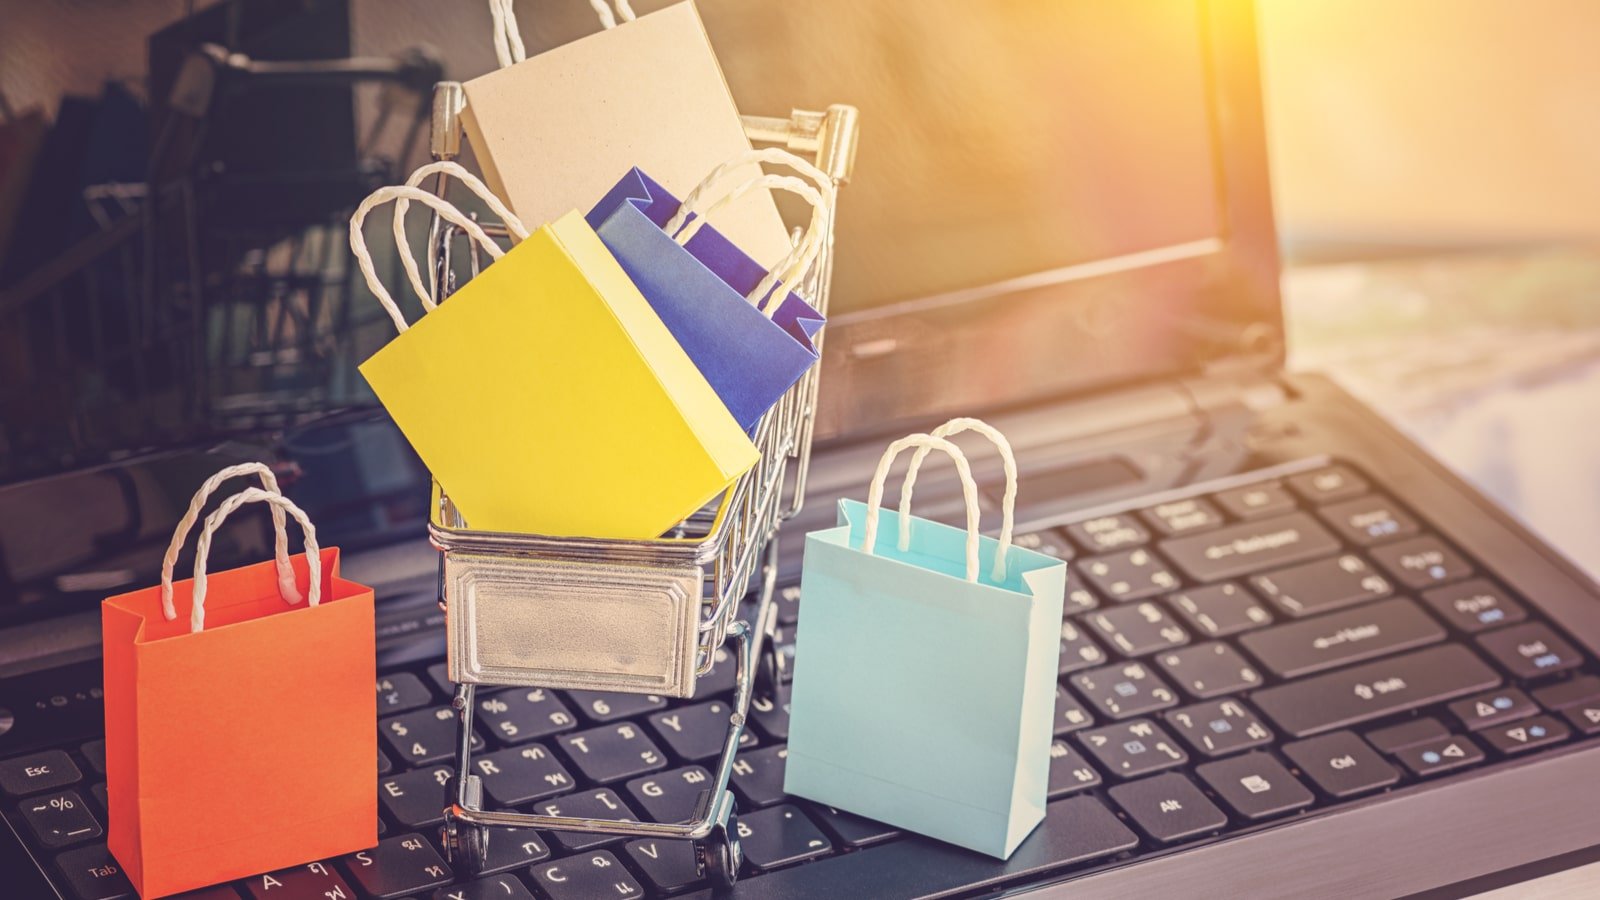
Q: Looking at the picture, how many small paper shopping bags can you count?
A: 5